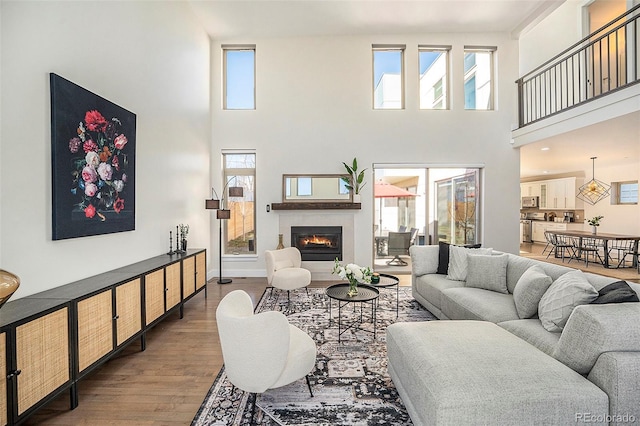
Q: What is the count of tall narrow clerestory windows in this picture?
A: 4